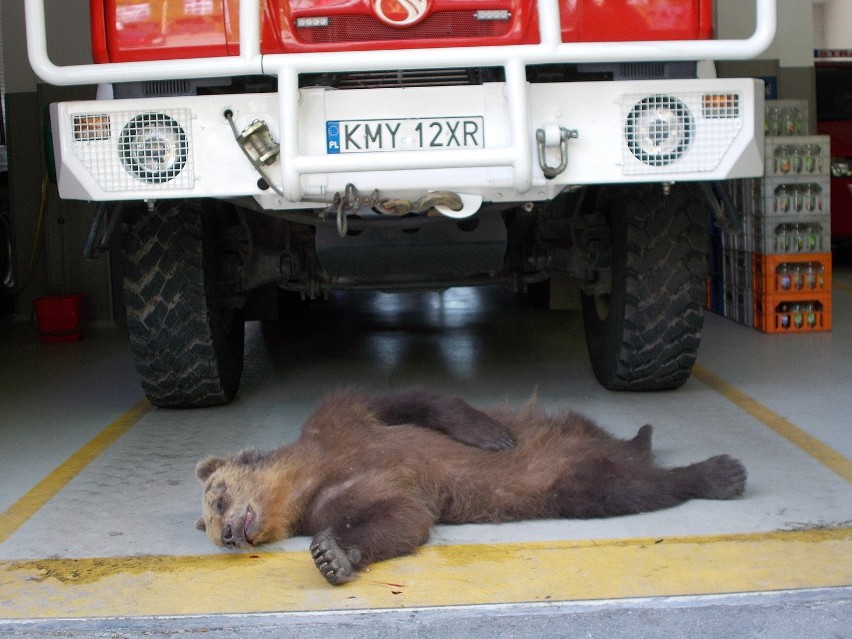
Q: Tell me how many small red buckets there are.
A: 1